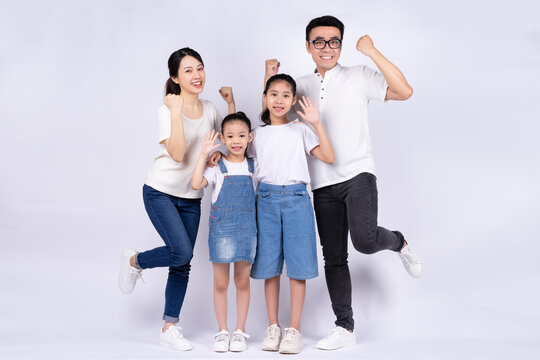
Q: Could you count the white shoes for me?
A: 8